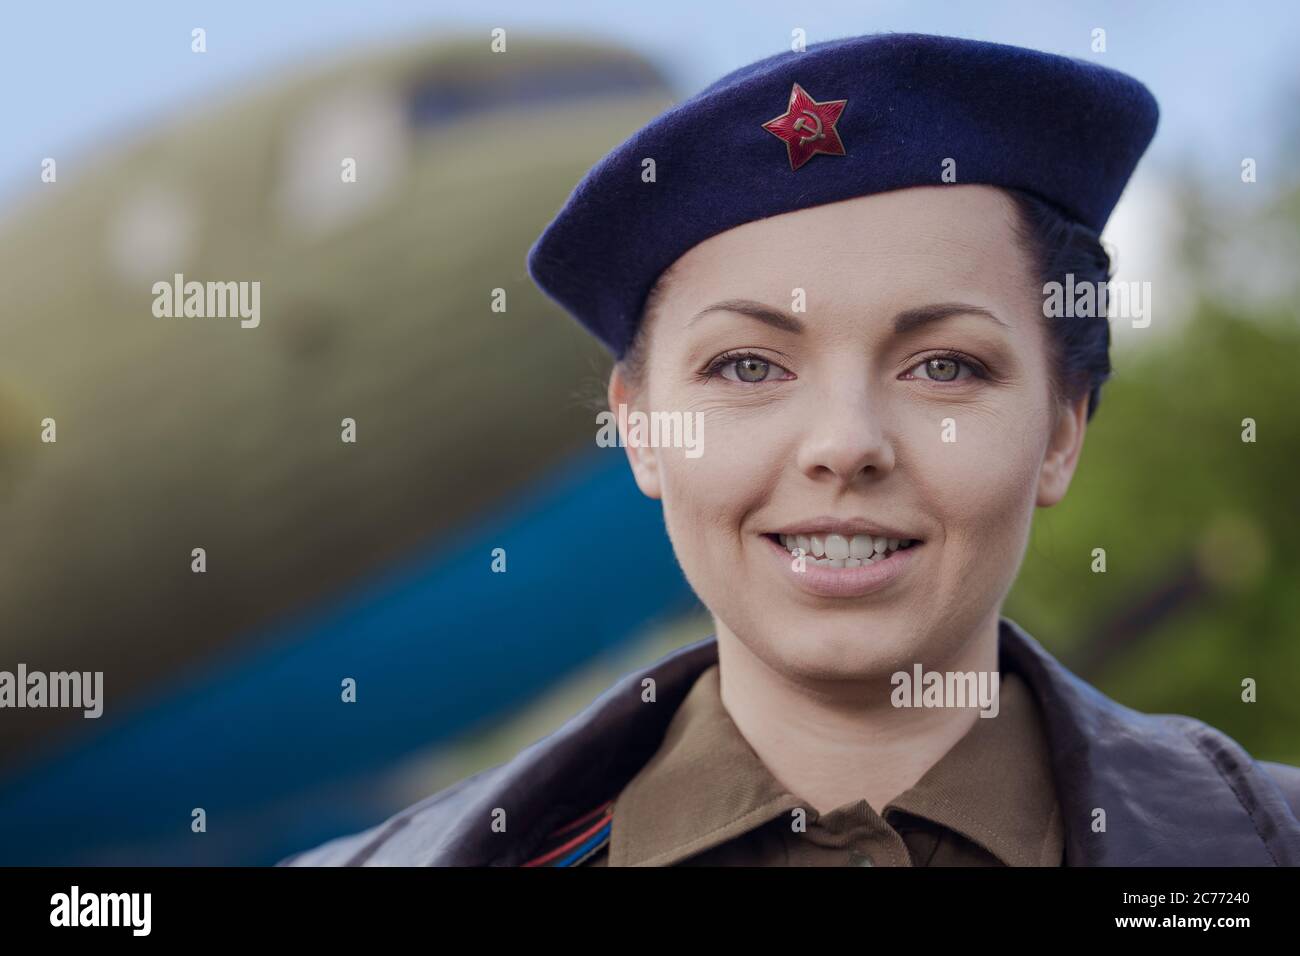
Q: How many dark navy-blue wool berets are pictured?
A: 1